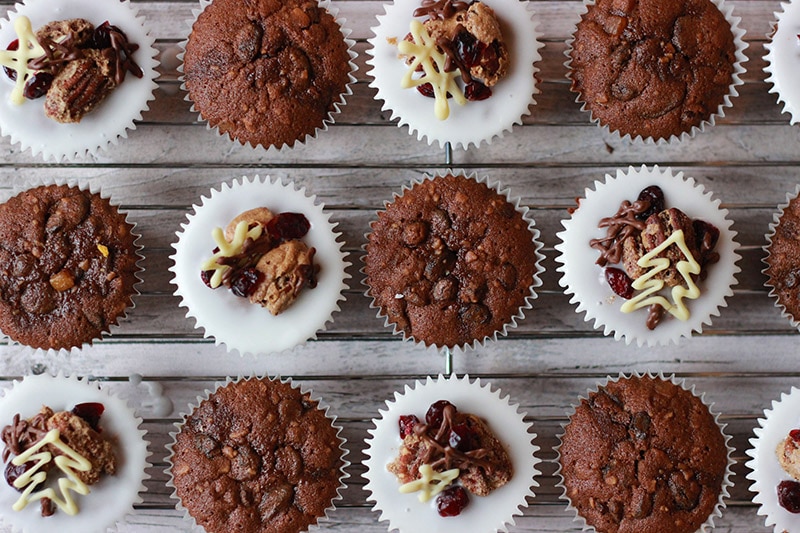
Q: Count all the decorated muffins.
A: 8